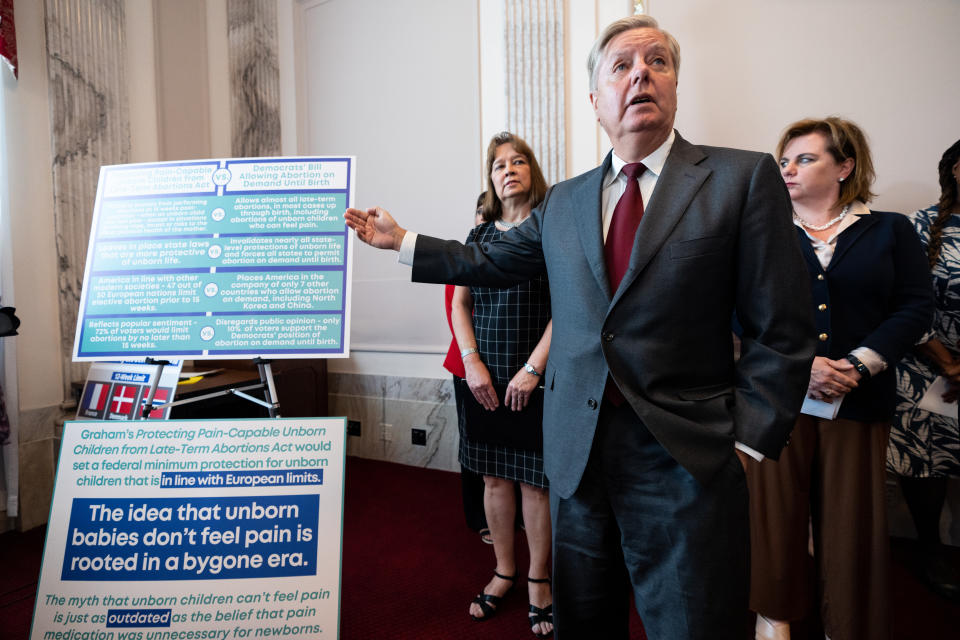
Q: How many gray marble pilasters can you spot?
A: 3